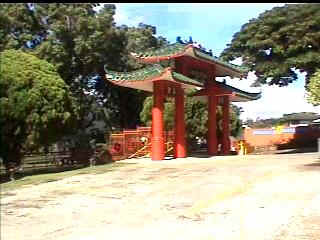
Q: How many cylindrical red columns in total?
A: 4